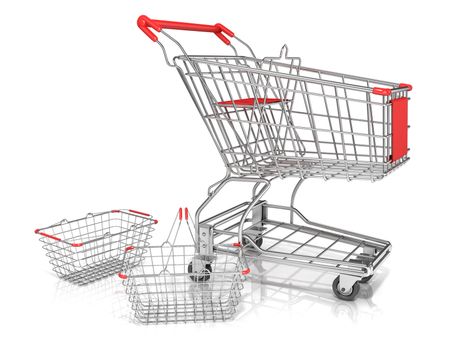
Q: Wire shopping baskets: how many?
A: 2